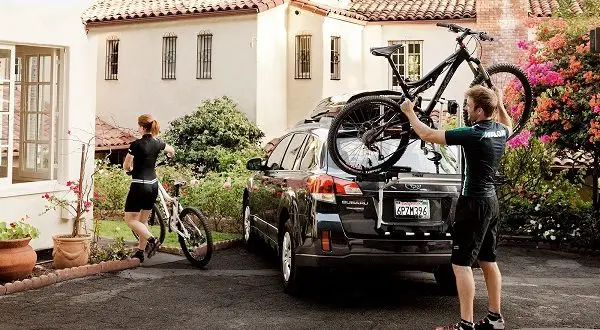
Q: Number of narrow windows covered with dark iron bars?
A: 5